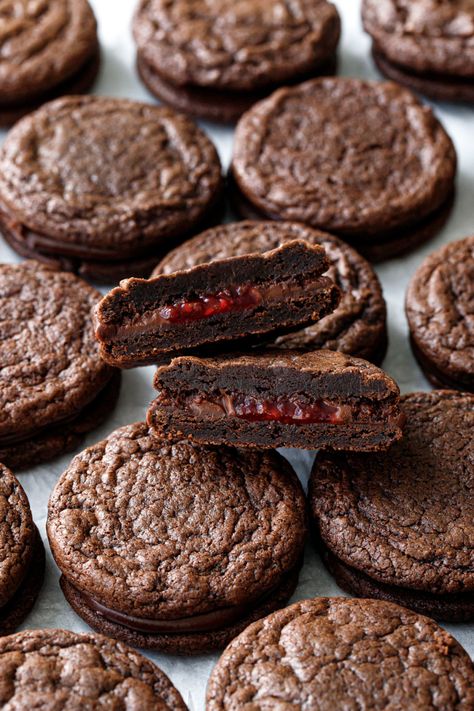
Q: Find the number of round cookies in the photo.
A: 13